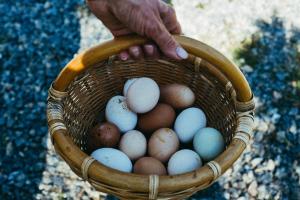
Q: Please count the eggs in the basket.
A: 13